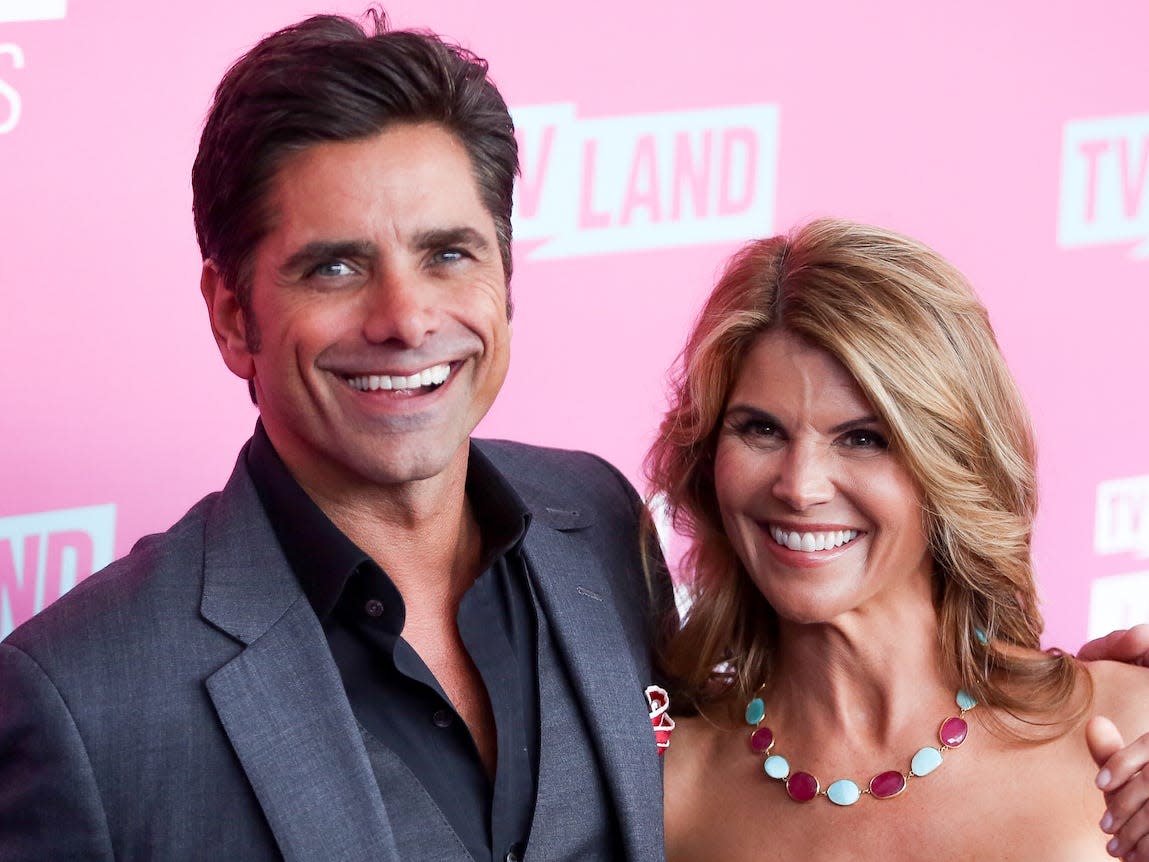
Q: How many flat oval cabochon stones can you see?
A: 9